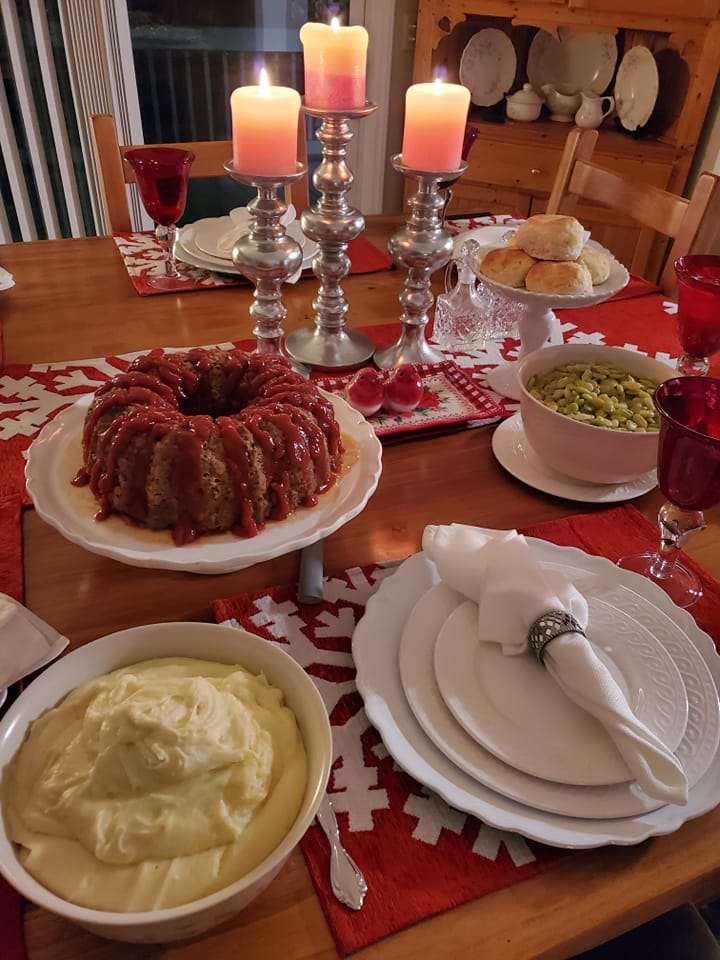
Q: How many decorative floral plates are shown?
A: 3